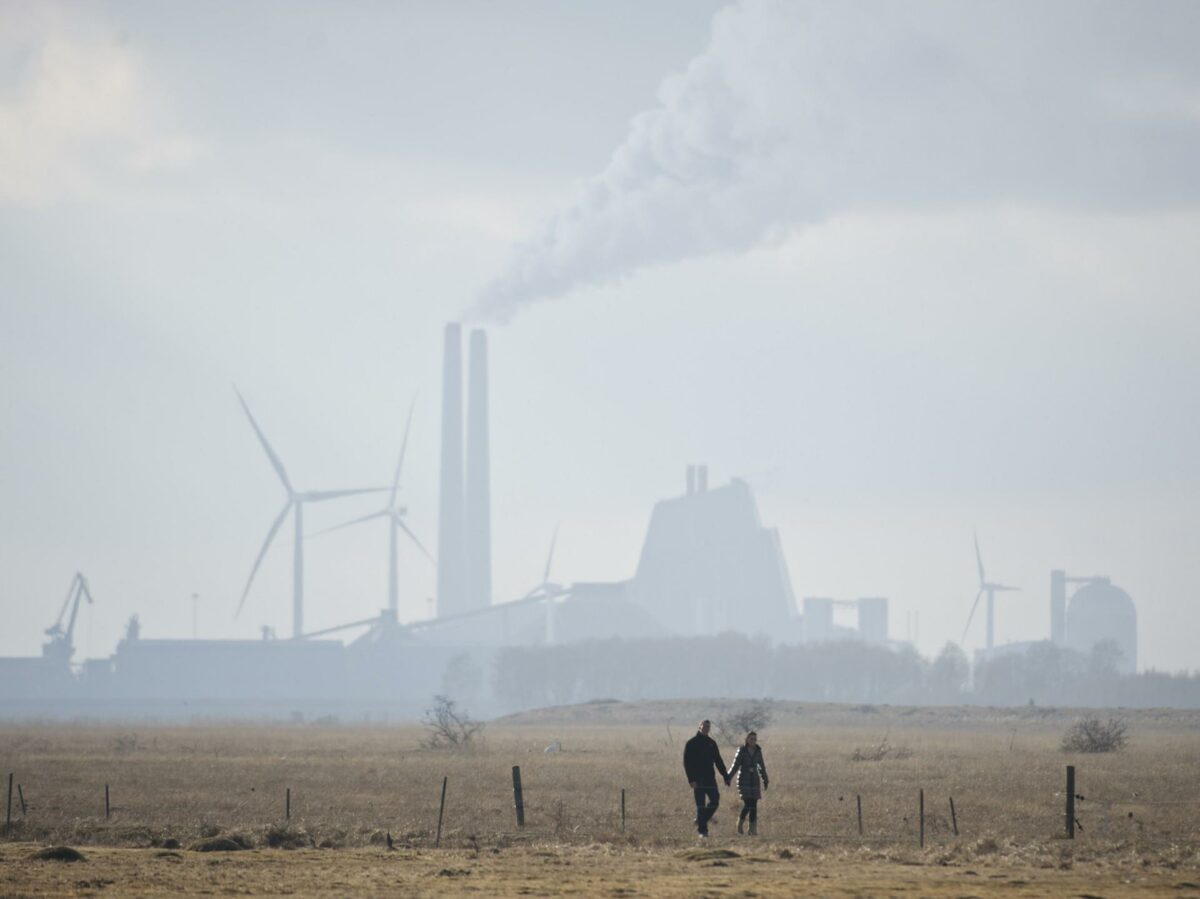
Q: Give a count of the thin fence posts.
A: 9